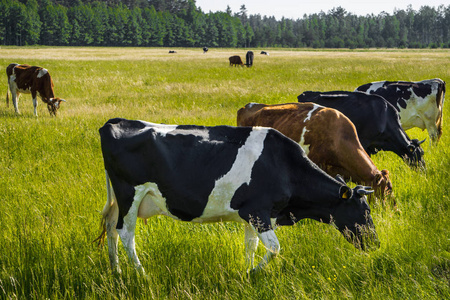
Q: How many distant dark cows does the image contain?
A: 5